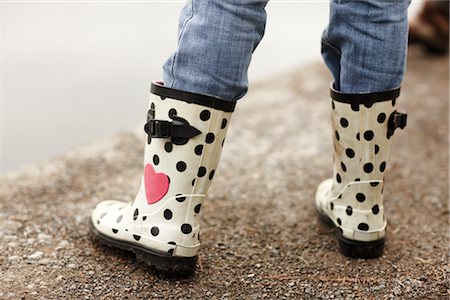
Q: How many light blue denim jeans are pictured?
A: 1